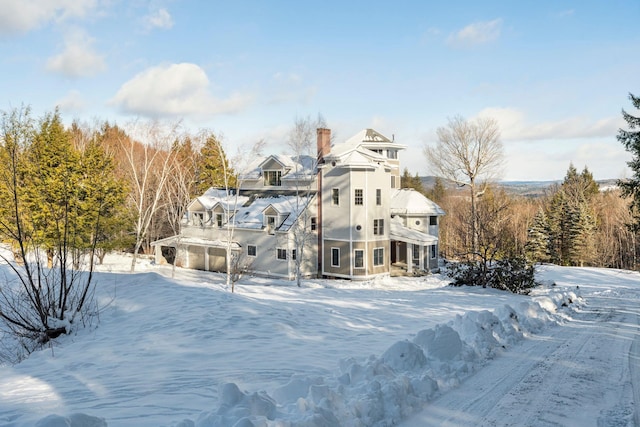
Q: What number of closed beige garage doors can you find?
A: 2